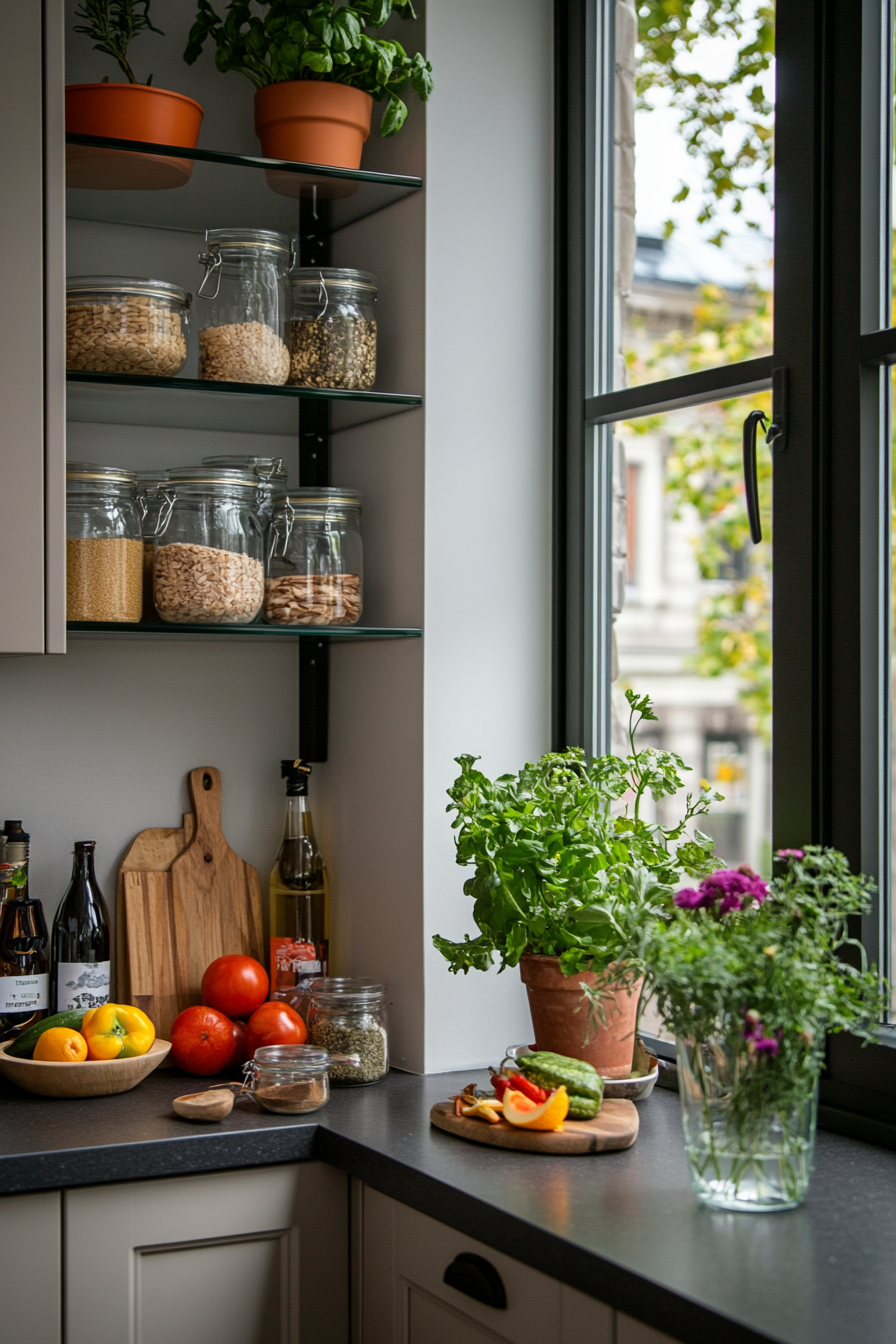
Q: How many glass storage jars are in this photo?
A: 10